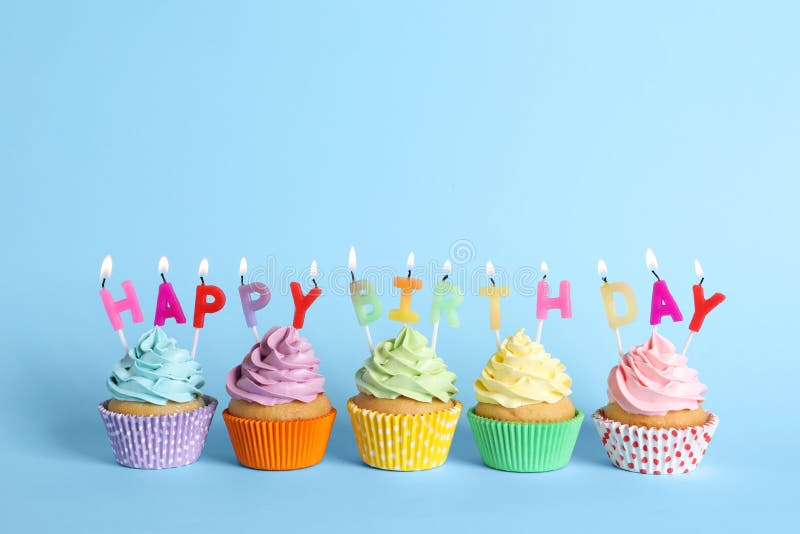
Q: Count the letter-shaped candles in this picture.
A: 13